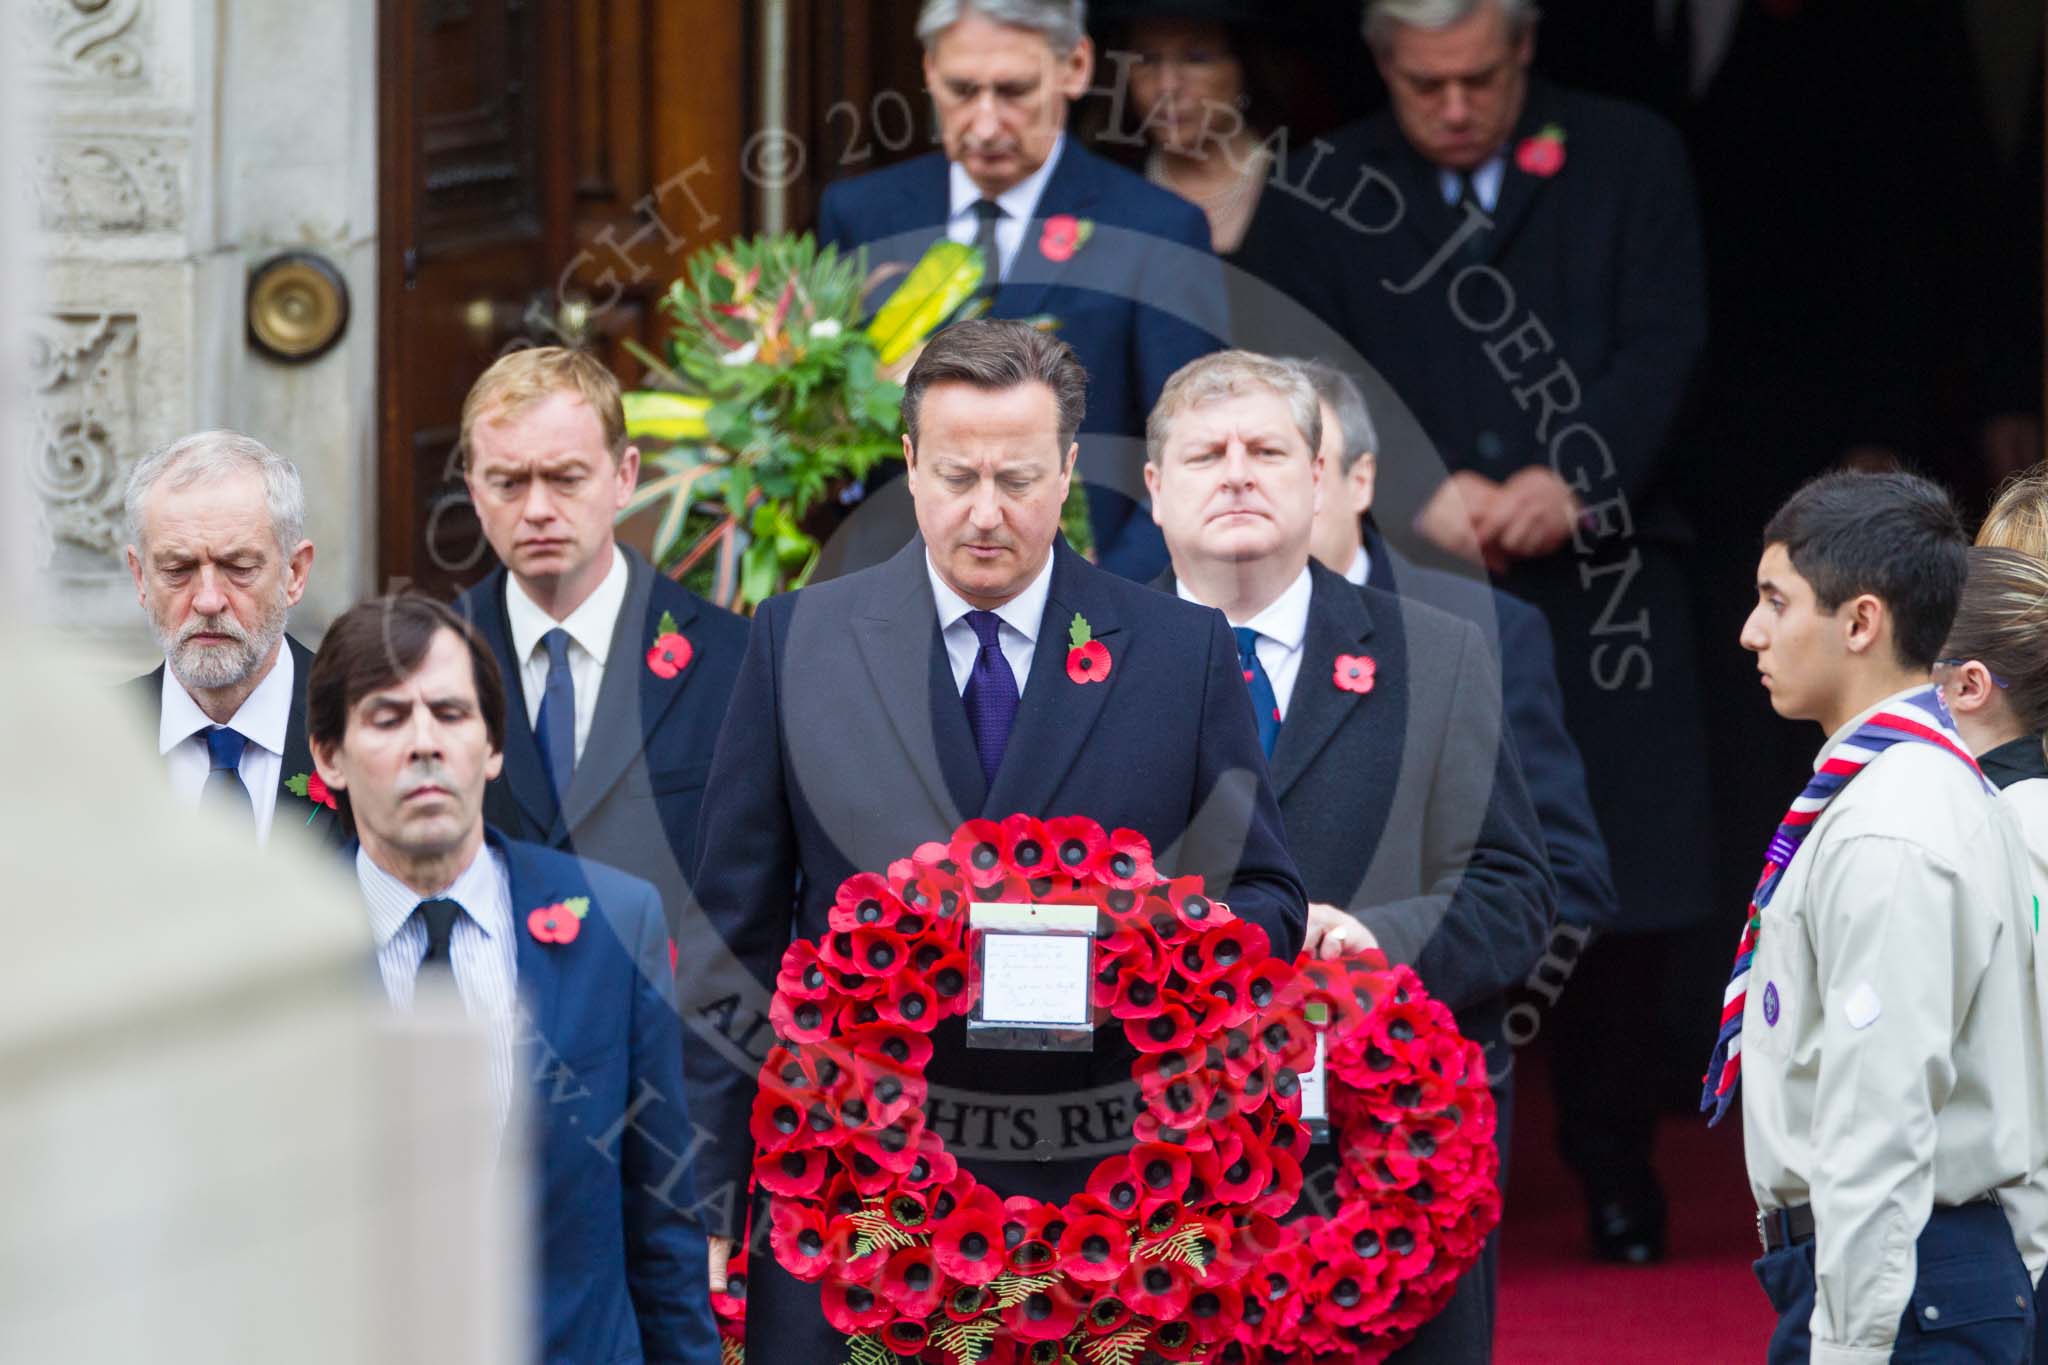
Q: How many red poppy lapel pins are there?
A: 7